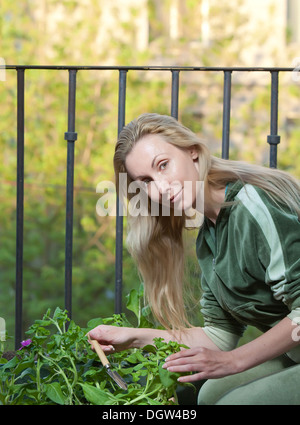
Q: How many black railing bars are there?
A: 6